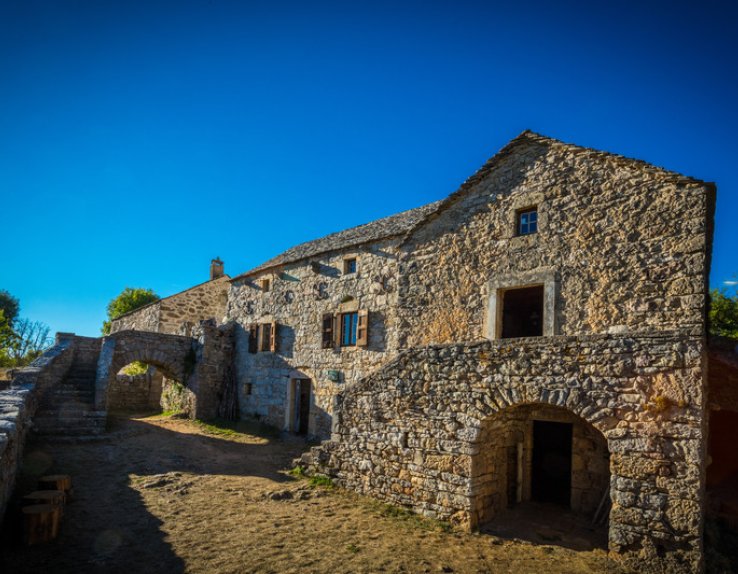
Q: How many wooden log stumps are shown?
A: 3